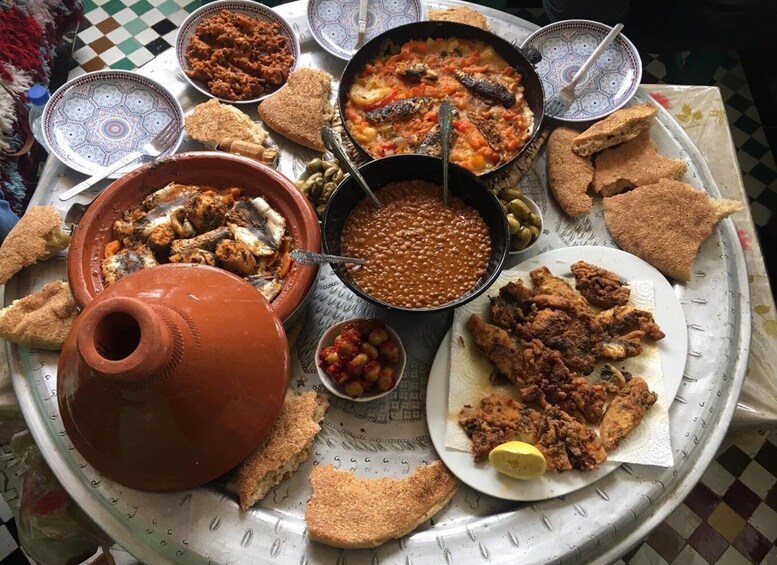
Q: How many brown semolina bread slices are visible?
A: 11